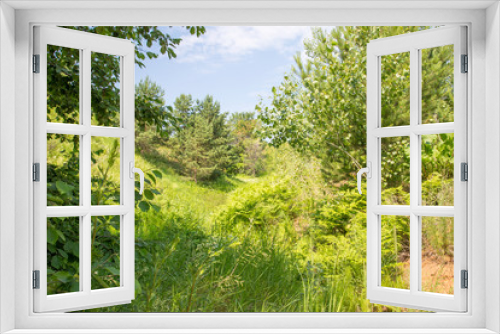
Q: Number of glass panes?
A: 12